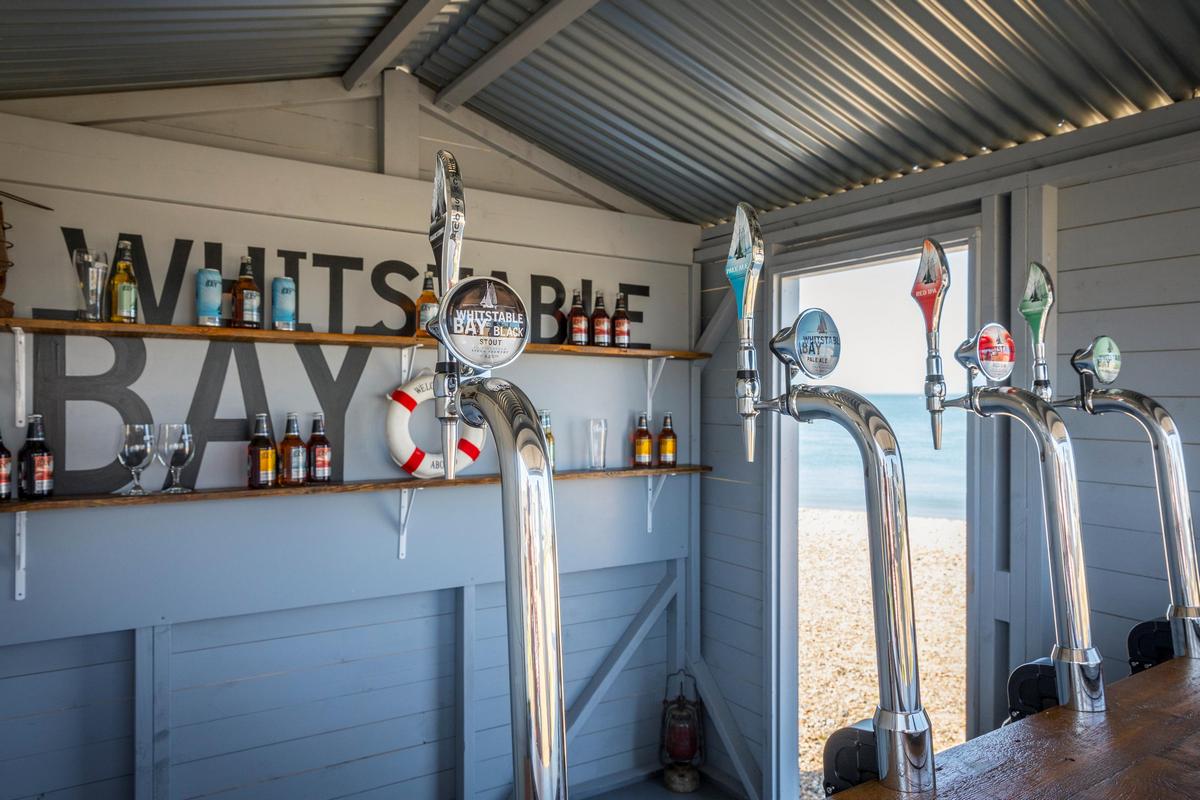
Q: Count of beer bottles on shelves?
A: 14